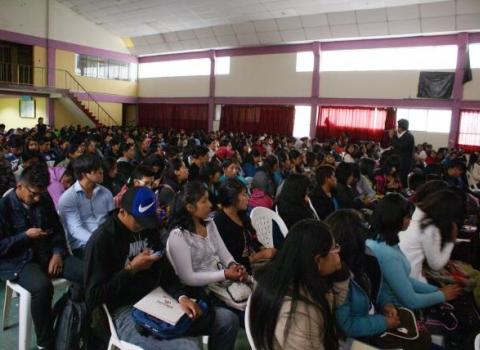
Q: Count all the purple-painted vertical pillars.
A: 4